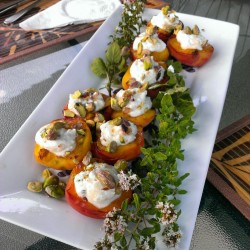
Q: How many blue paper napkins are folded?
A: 0